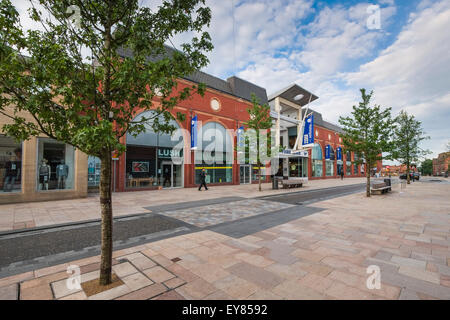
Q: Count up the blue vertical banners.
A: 5